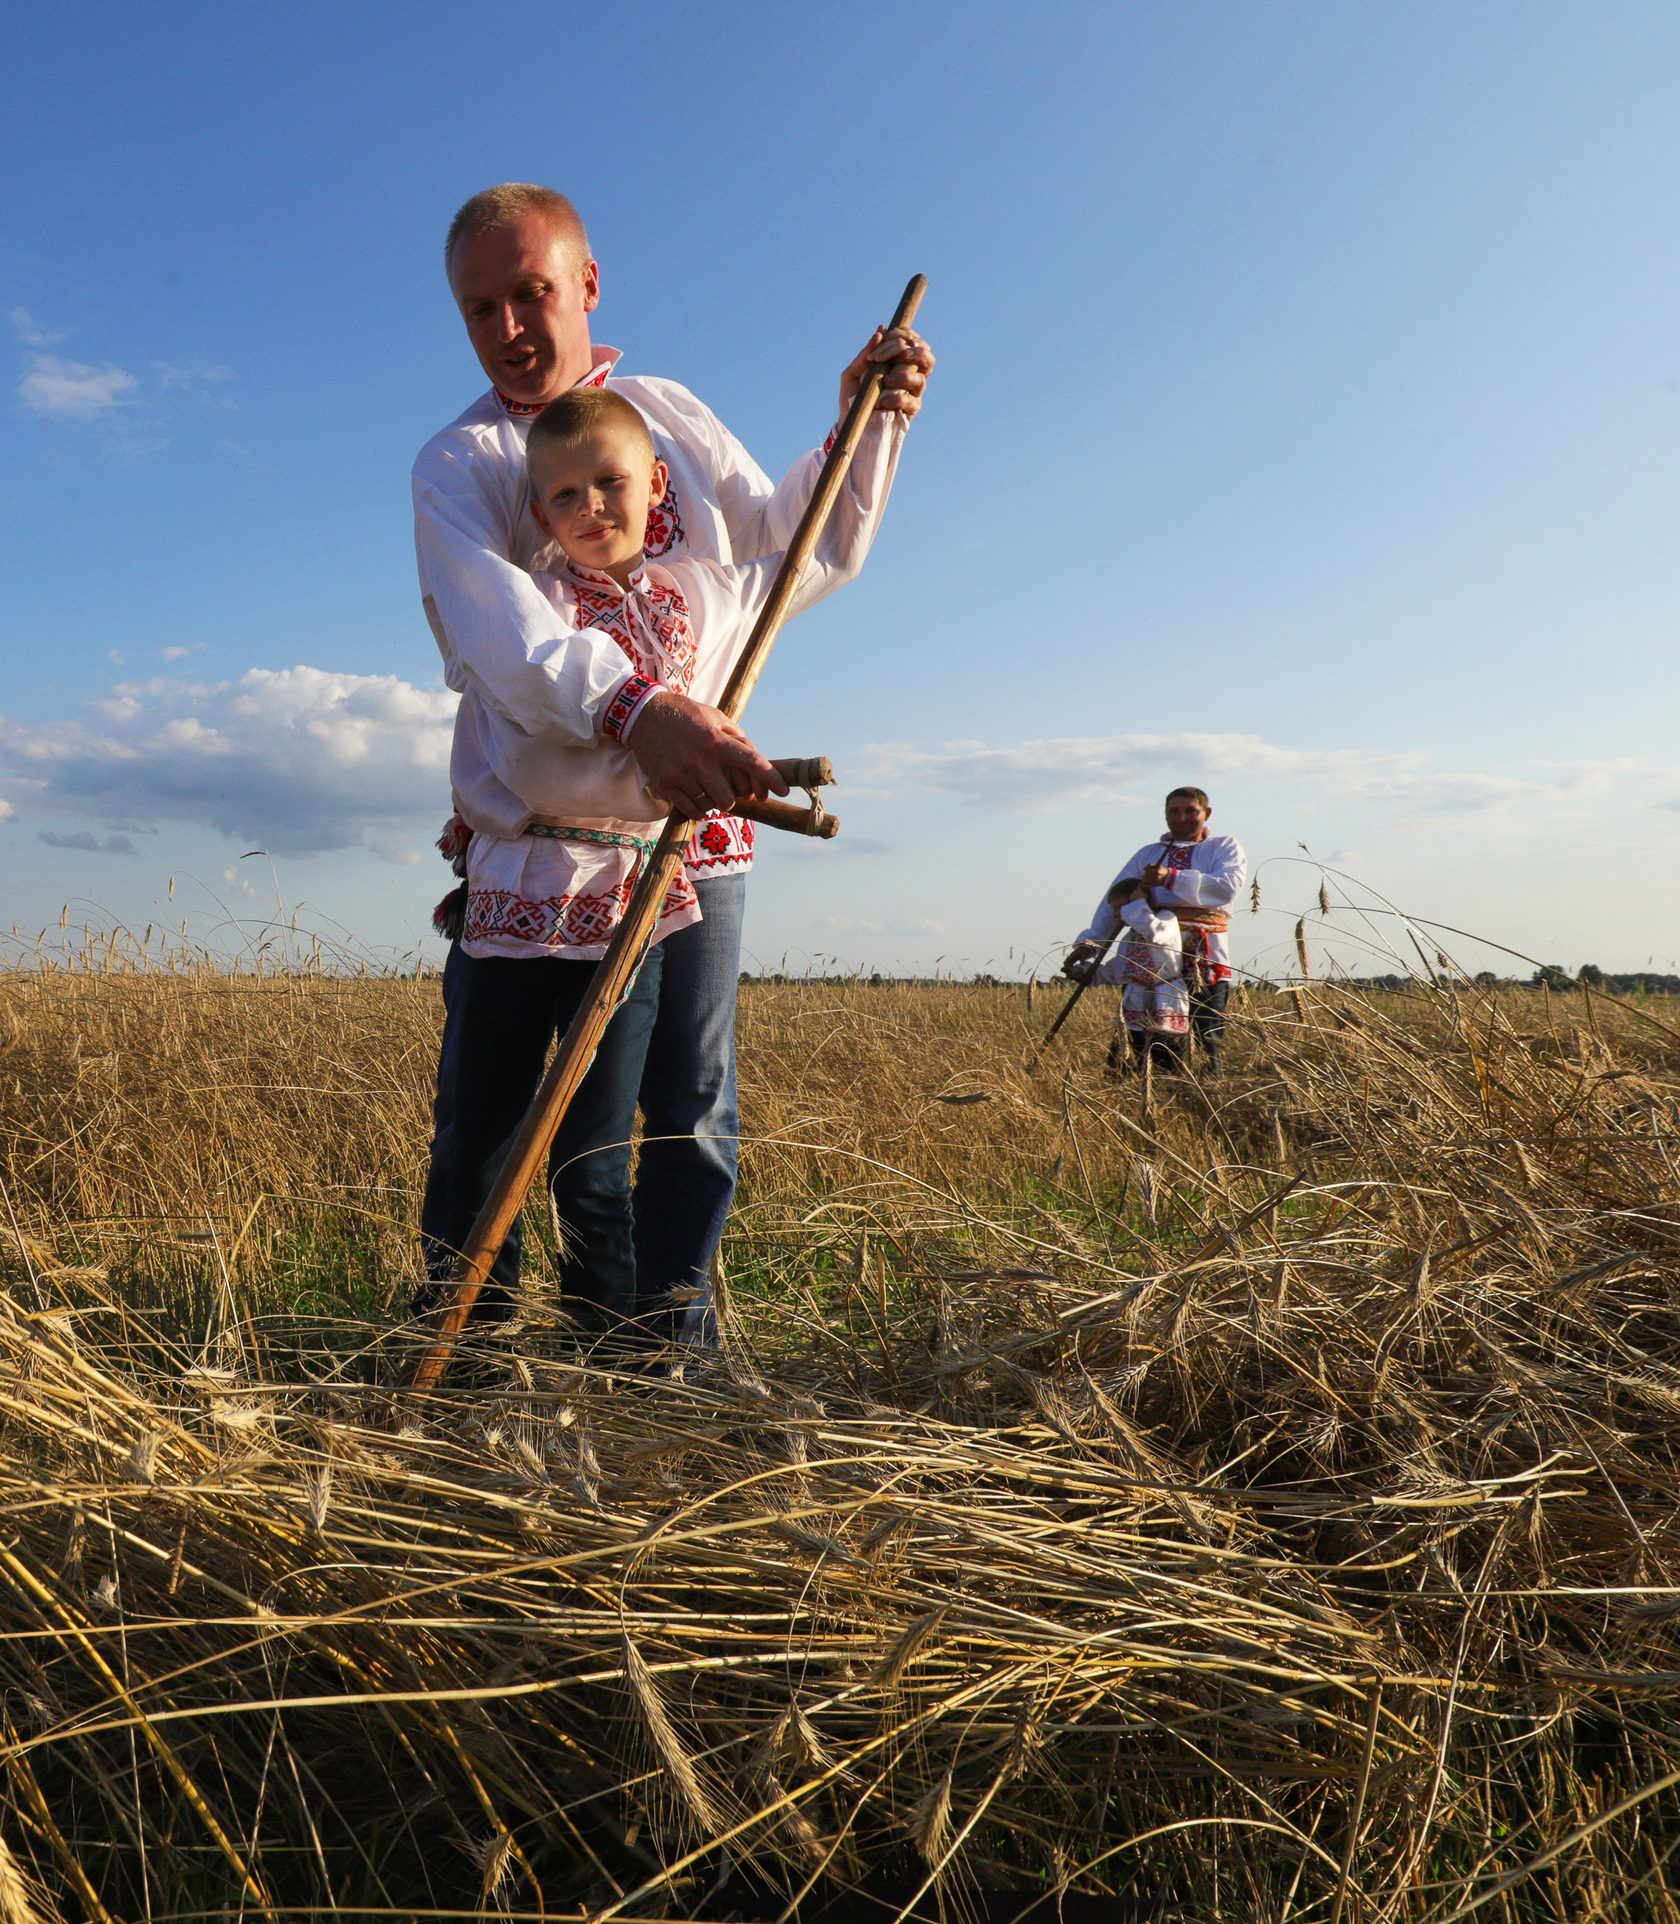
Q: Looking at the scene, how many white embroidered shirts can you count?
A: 4